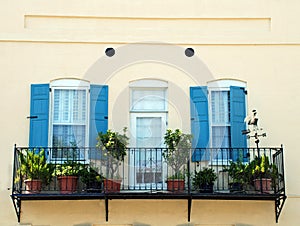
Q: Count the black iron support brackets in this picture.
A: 4